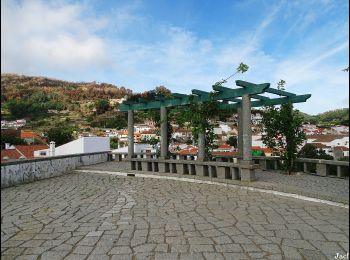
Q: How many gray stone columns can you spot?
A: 5